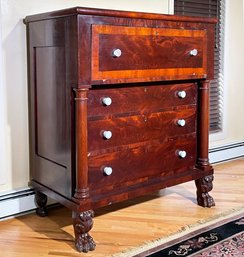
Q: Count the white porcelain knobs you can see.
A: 8